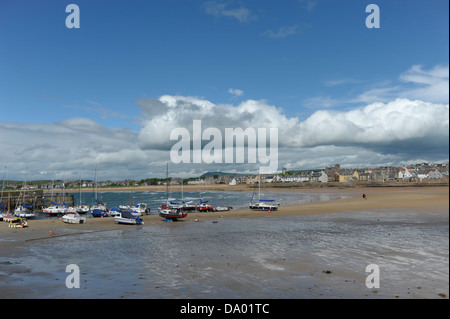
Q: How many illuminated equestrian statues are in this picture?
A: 0